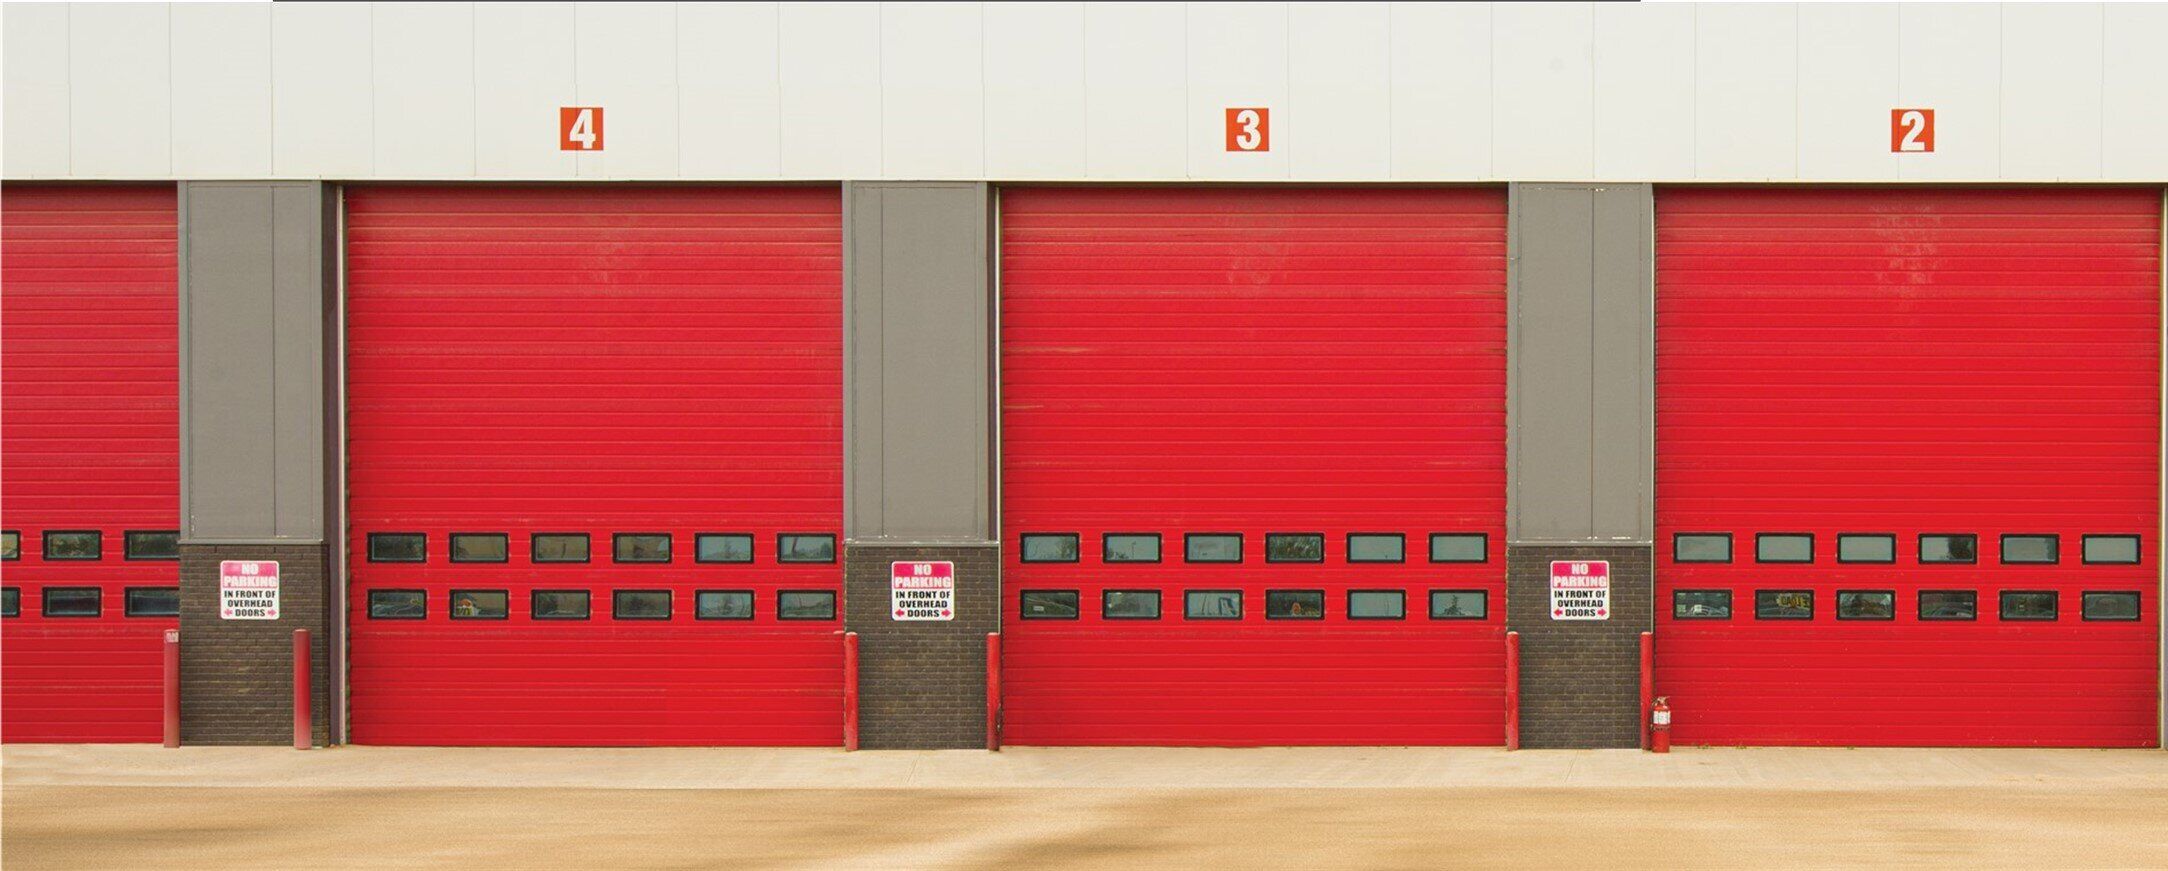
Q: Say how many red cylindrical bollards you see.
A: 6